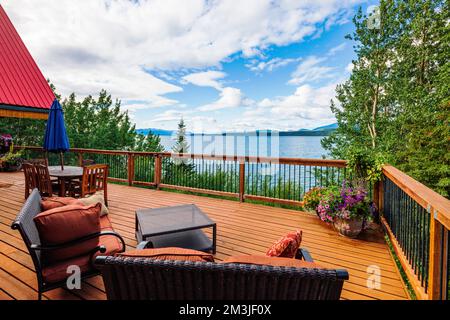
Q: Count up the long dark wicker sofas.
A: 1